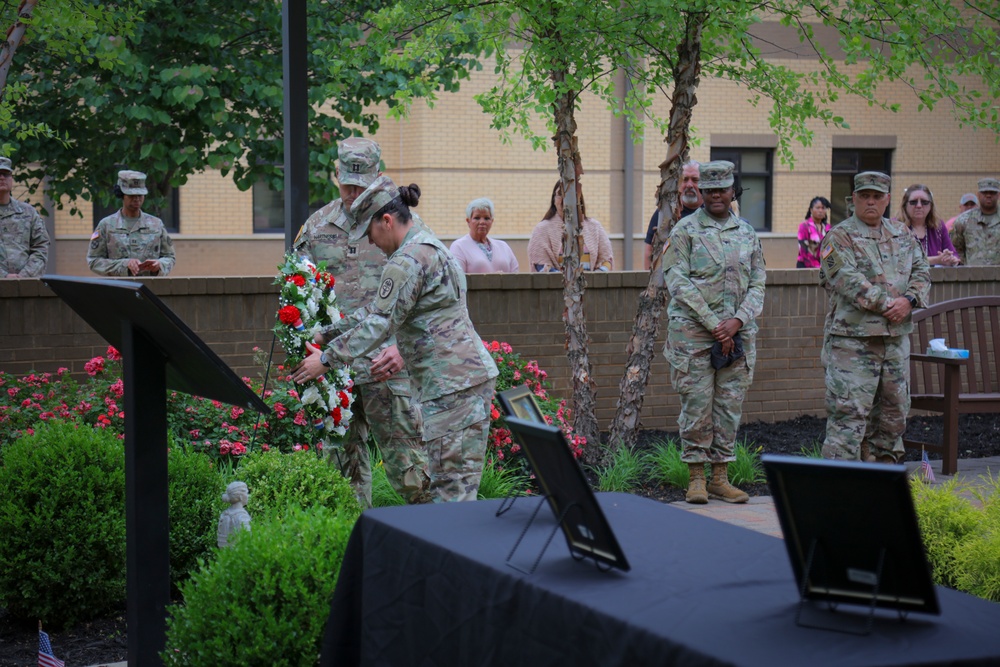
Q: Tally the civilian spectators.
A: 6